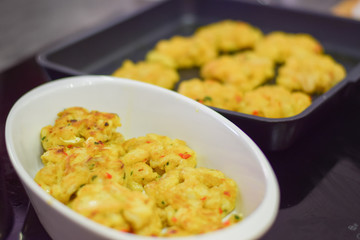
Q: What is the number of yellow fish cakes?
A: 13